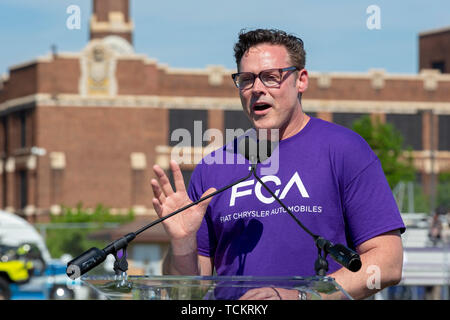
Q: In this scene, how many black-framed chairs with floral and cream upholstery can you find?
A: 0